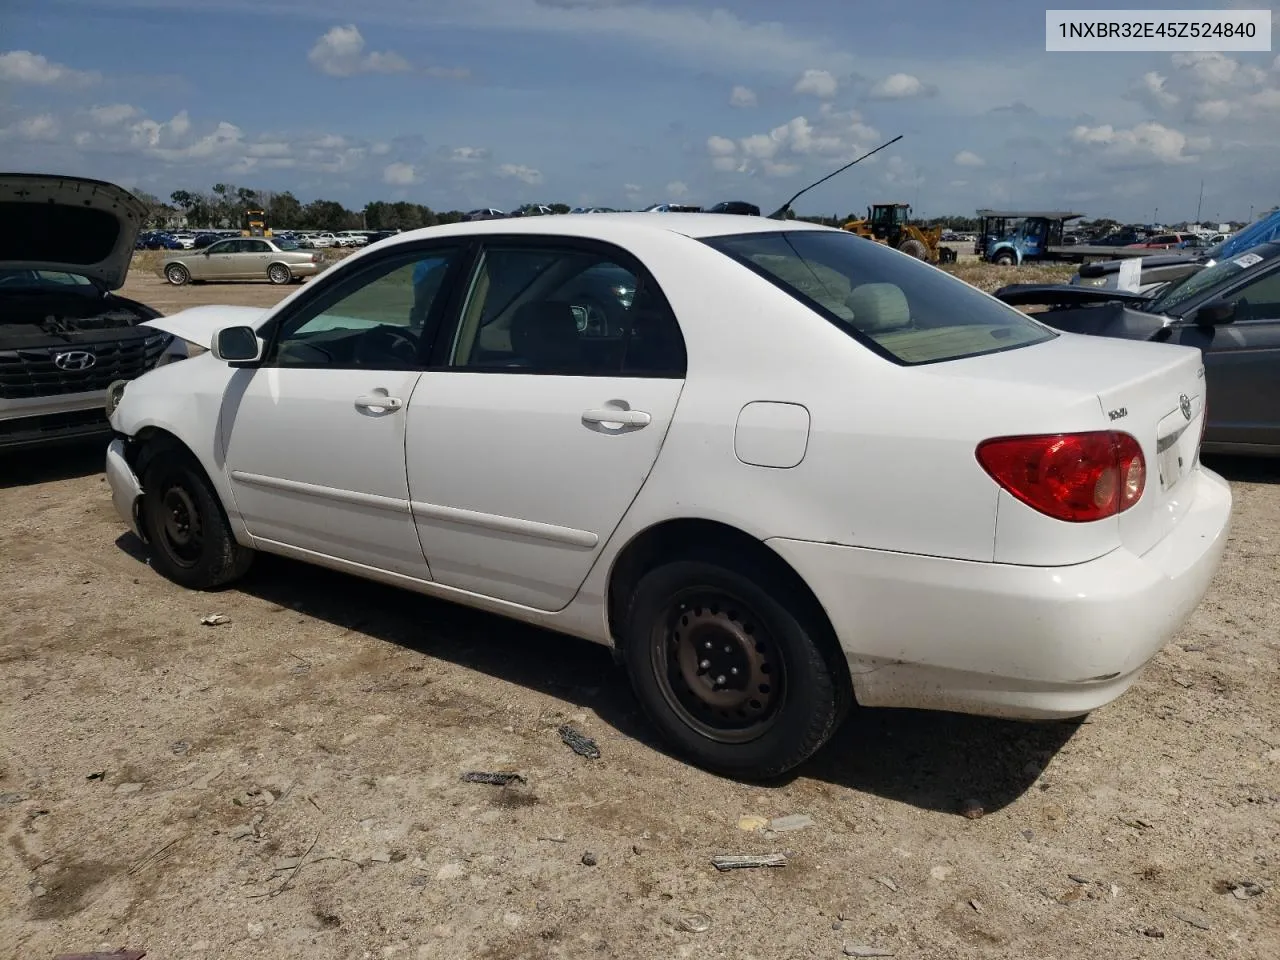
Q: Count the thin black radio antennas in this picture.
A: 1